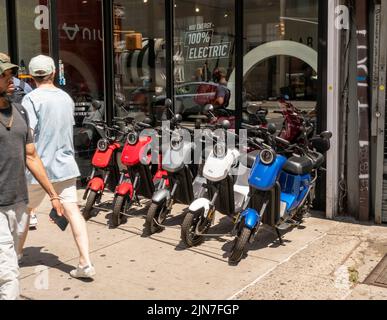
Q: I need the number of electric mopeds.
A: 5